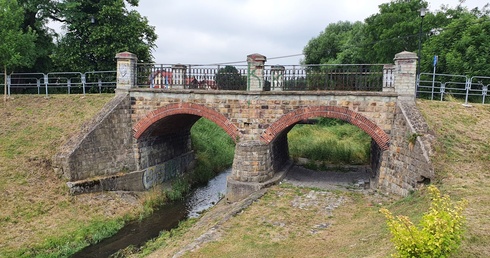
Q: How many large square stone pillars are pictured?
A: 3